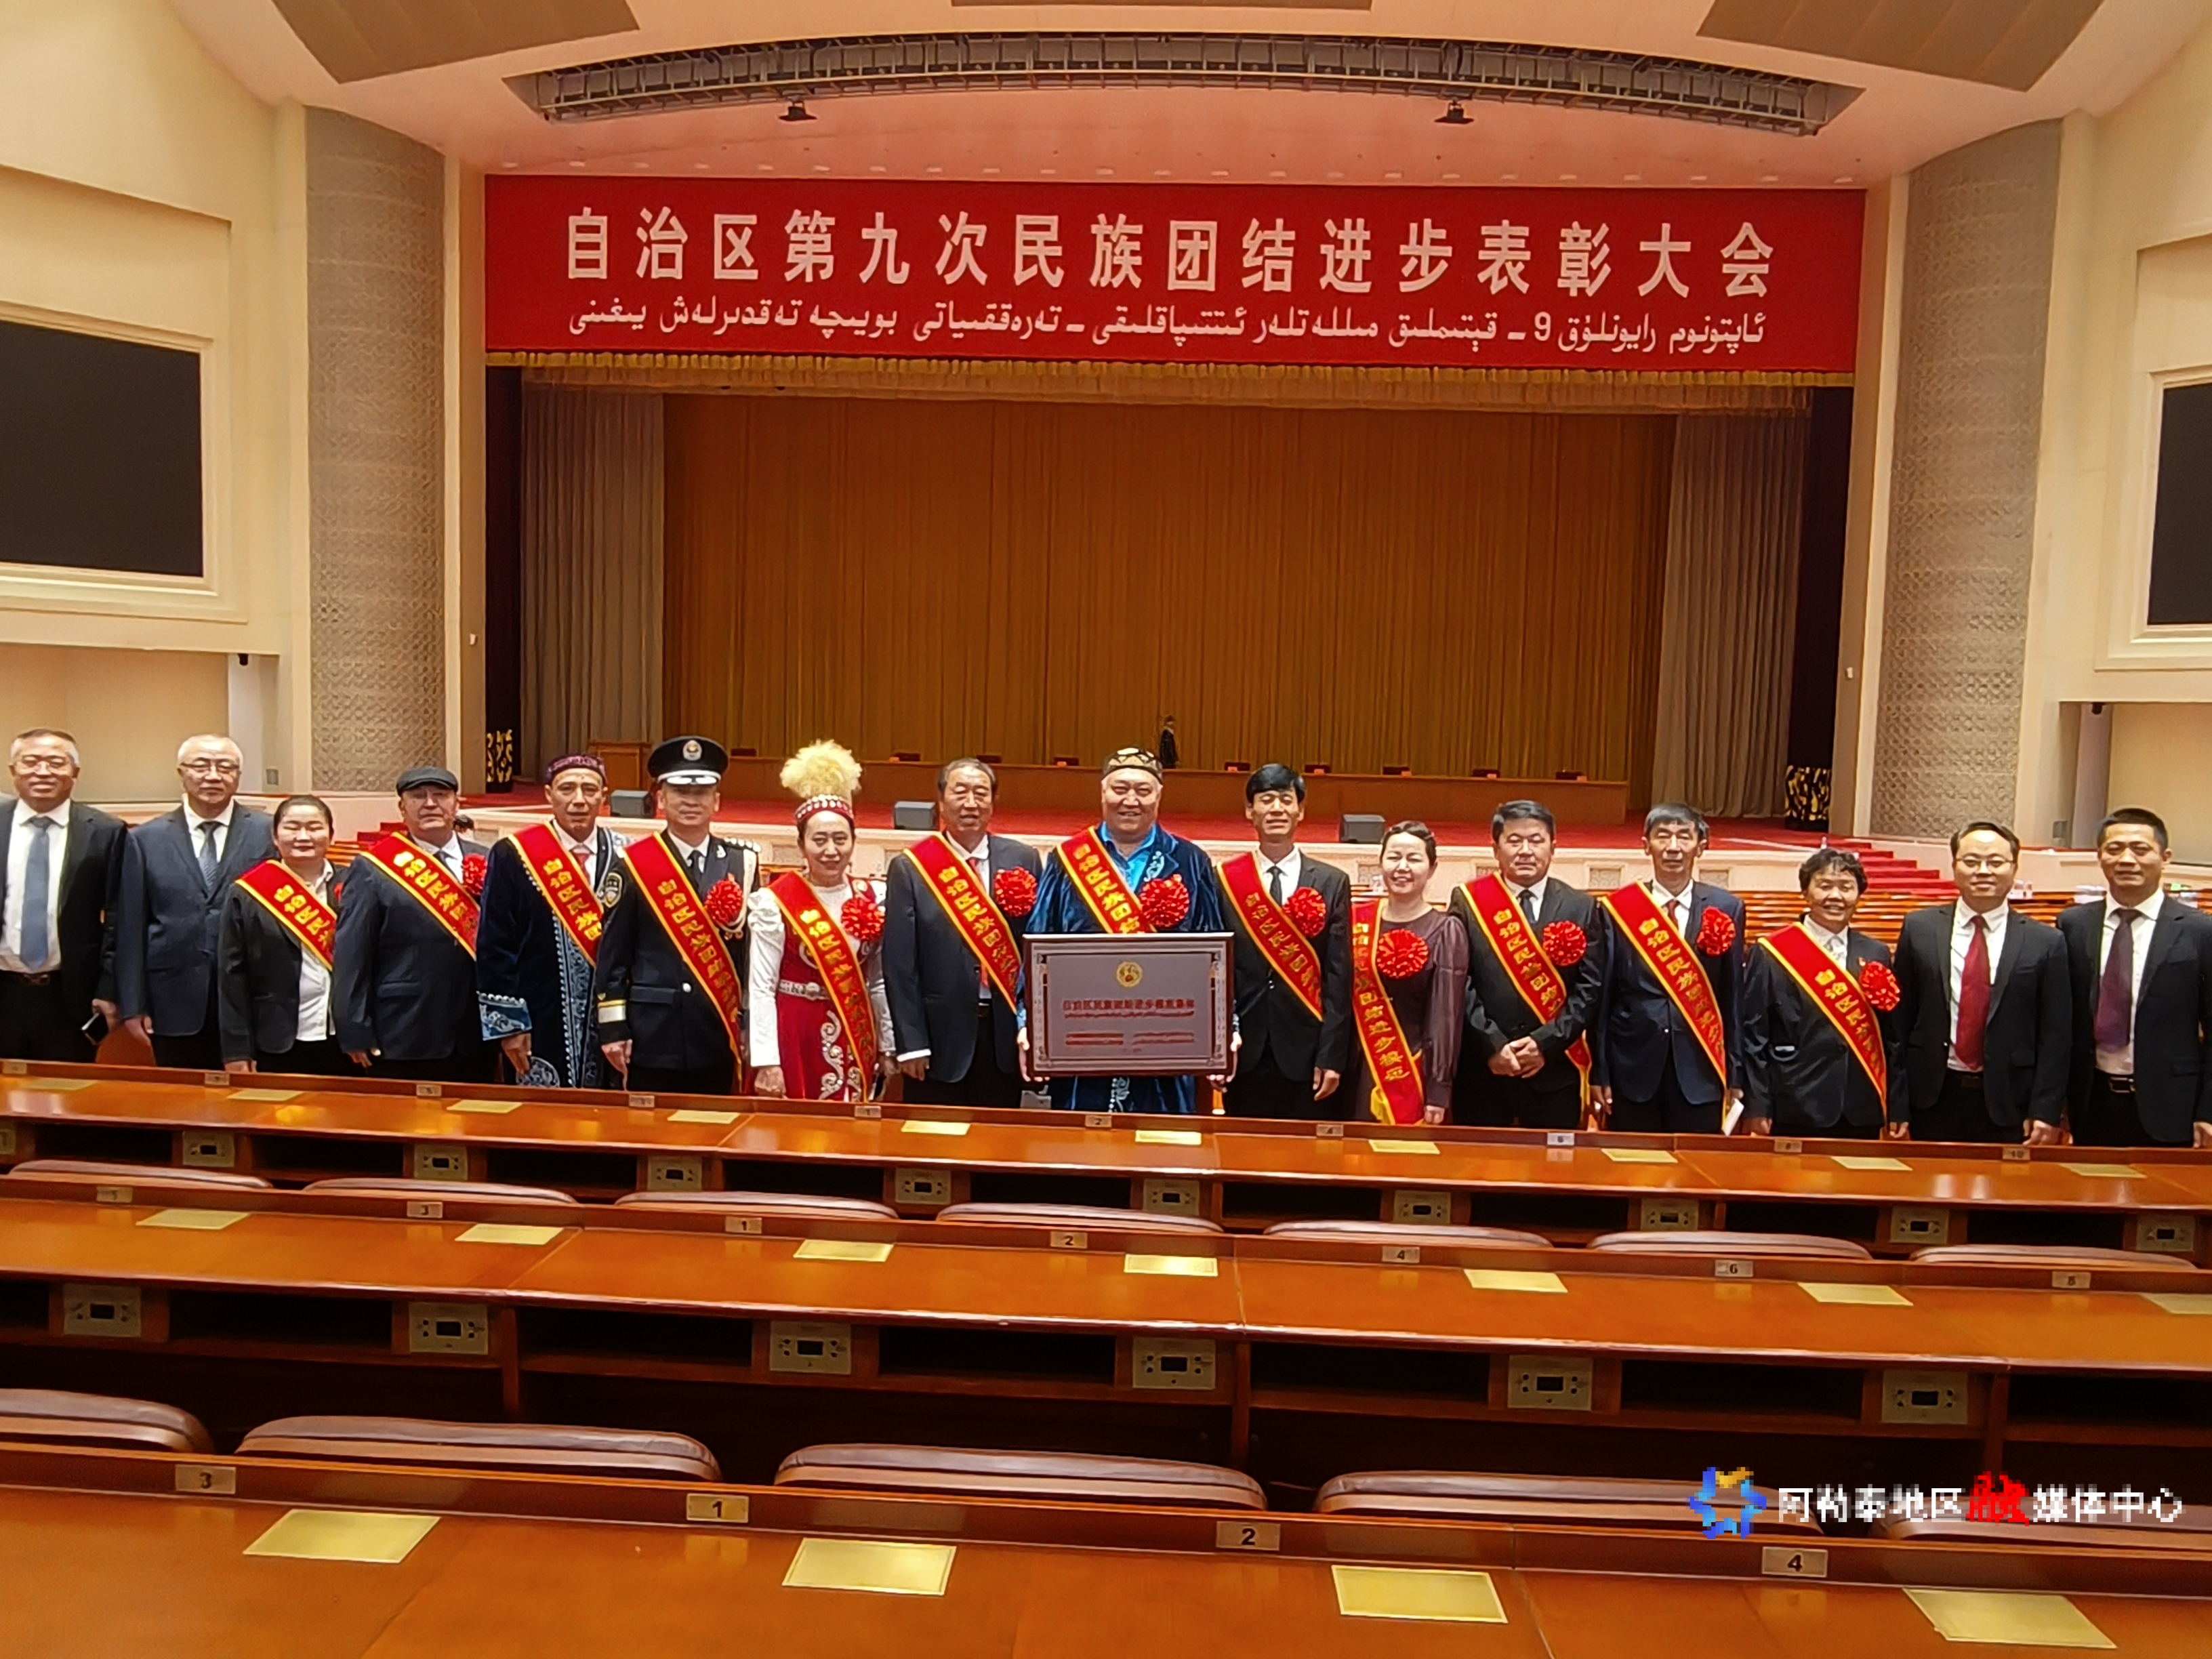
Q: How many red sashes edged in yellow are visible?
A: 12